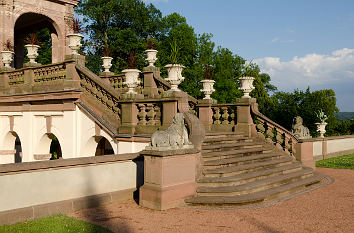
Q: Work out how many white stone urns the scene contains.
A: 10